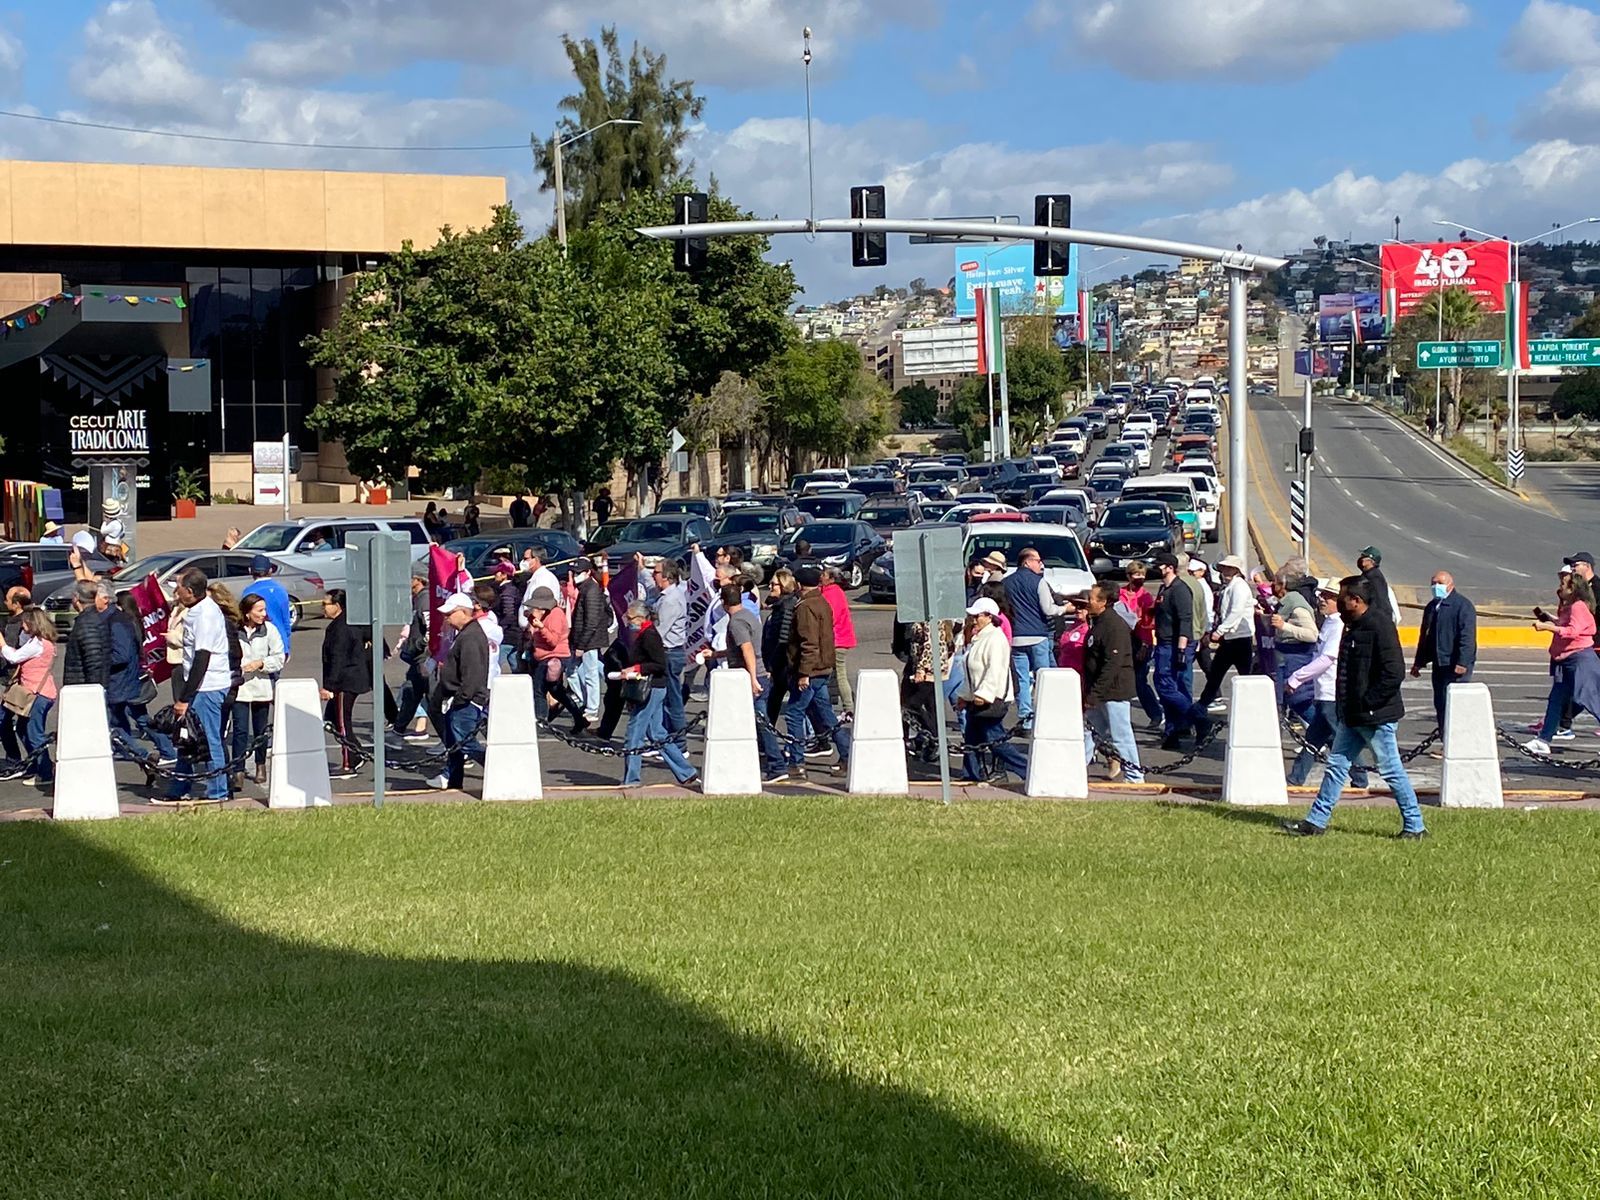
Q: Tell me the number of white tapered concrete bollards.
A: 8